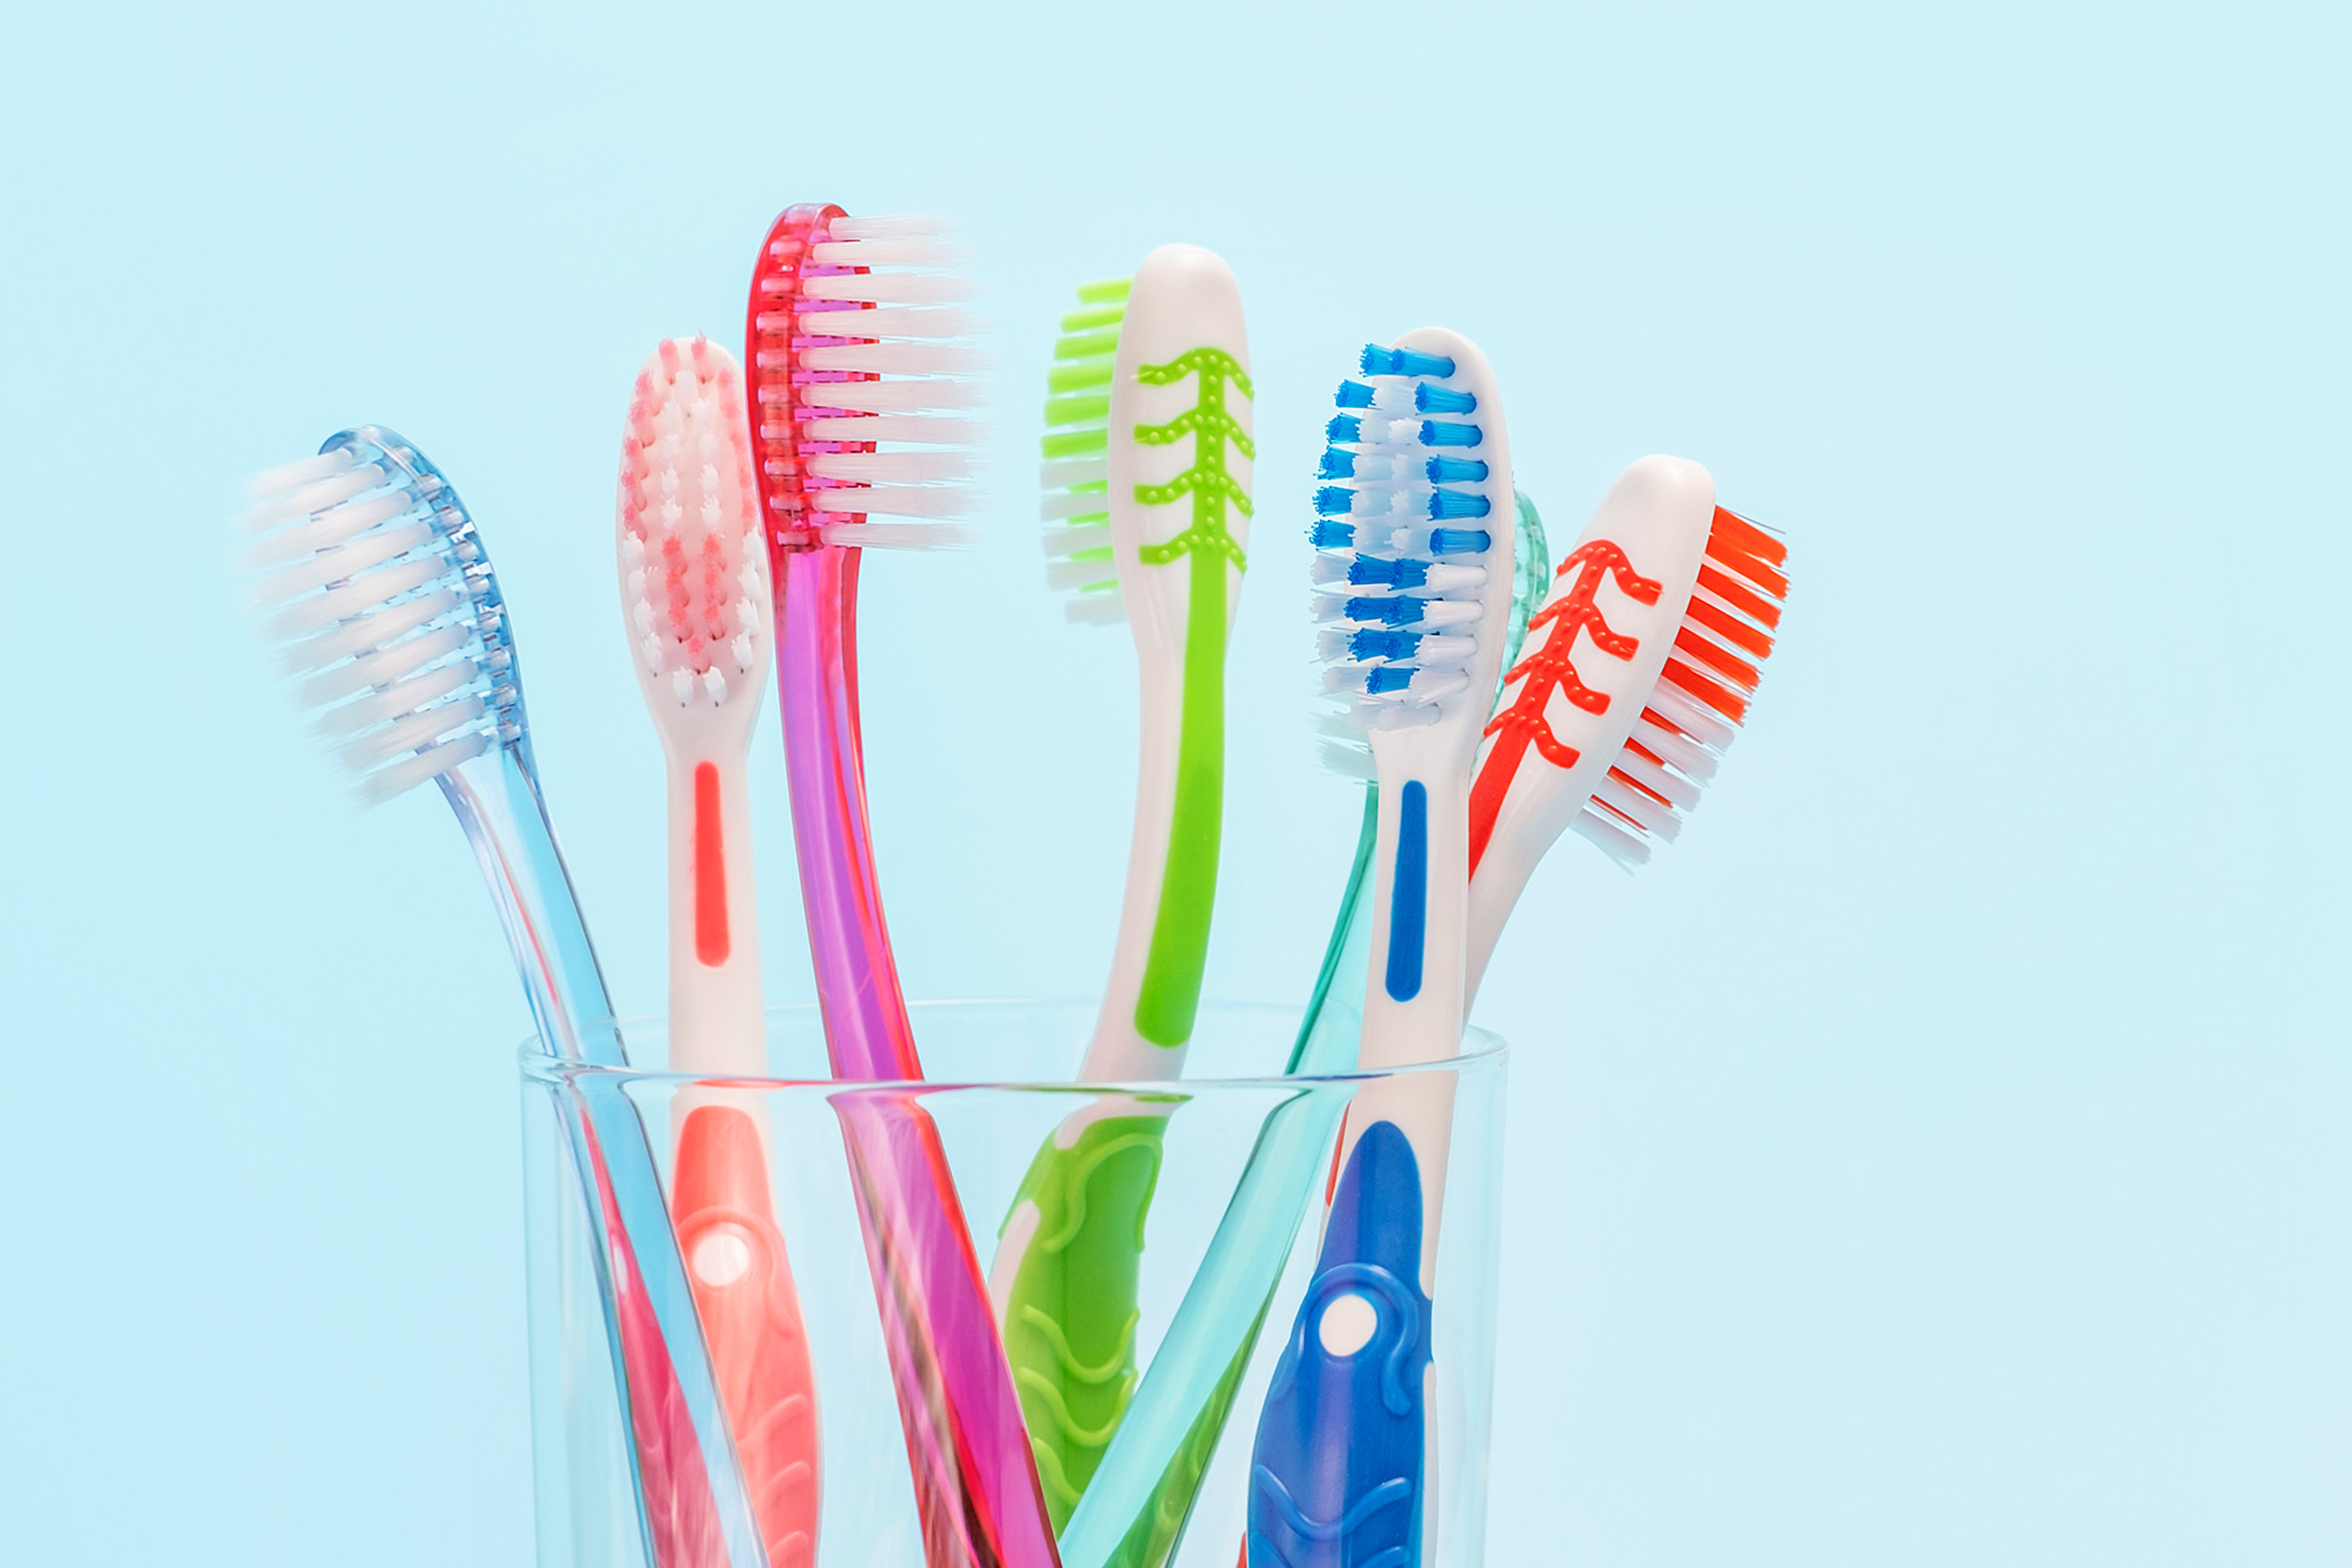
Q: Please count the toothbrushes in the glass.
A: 7